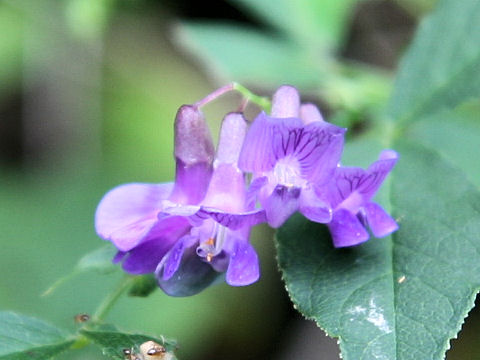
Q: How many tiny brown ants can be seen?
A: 3